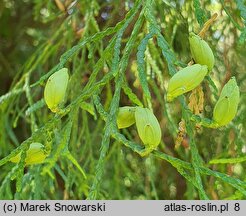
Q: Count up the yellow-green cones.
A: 7